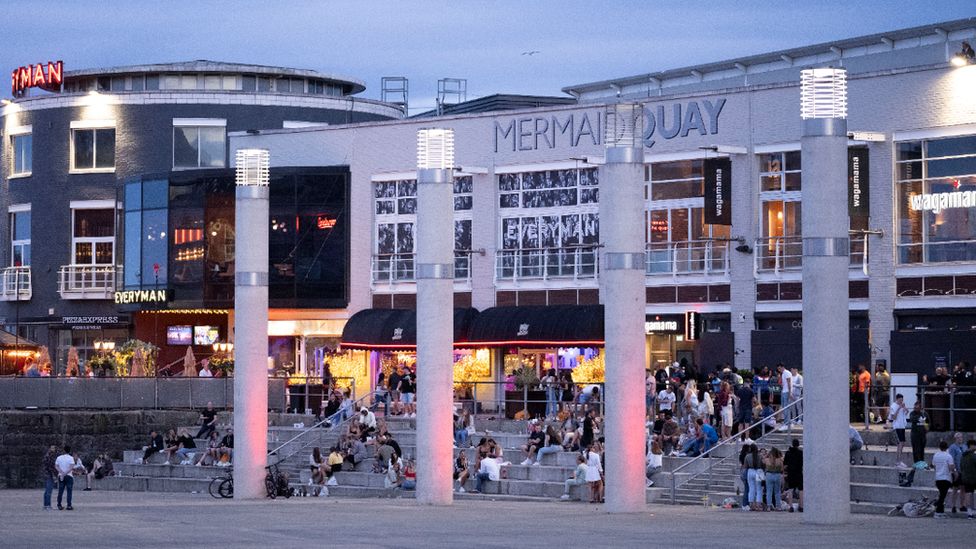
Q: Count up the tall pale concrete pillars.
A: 4